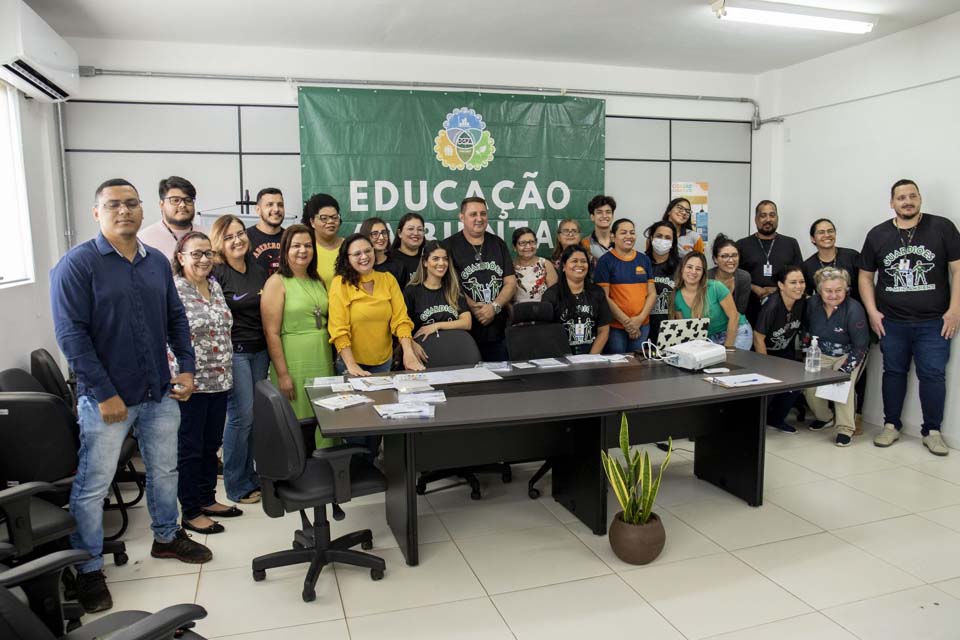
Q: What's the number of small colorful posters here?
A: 1